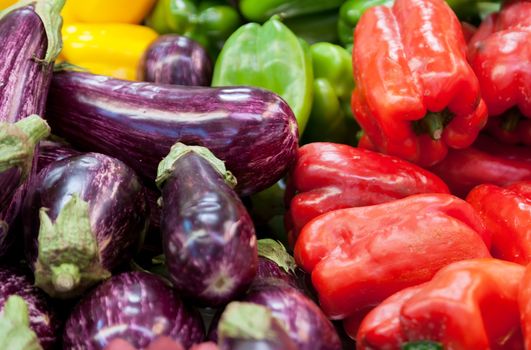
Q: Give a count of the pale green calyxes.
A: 7